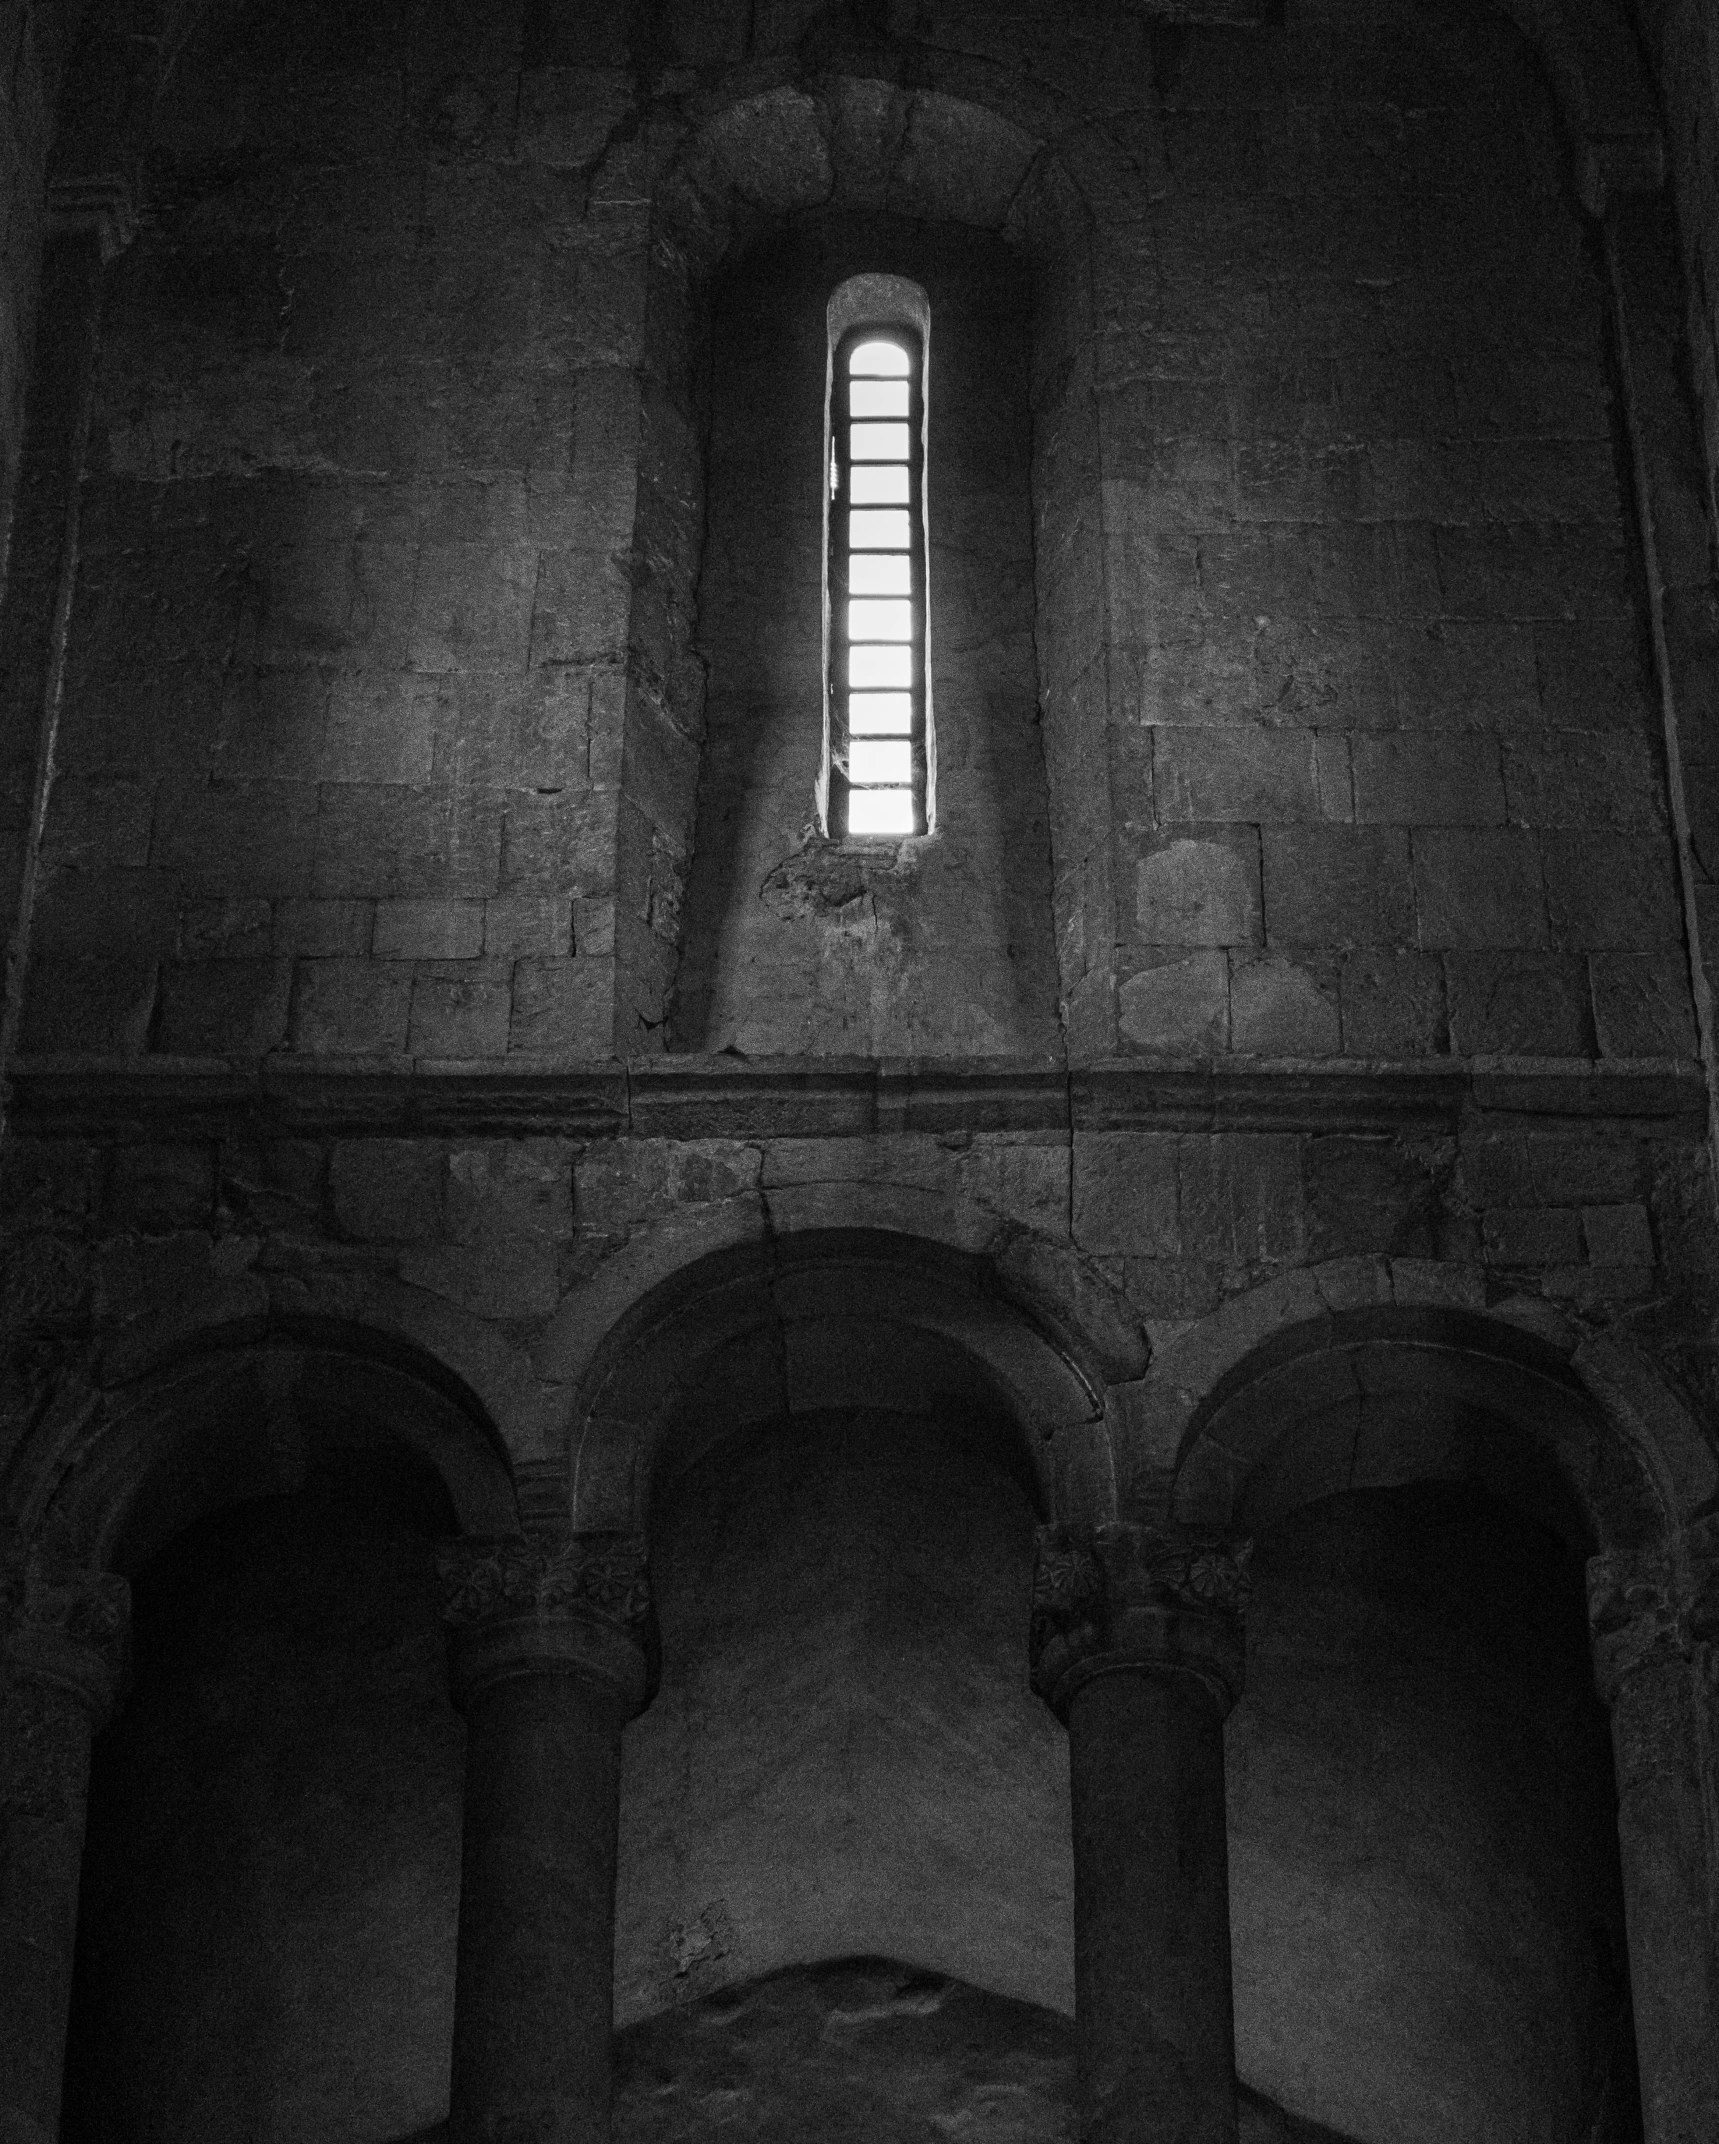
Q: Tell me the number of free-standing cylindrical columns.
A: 2